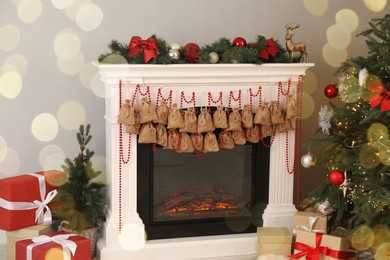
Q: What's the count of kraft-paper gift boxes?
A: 4